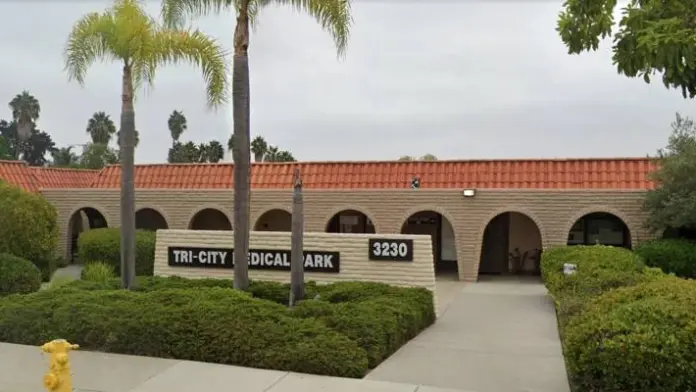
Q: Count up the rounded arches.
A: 8